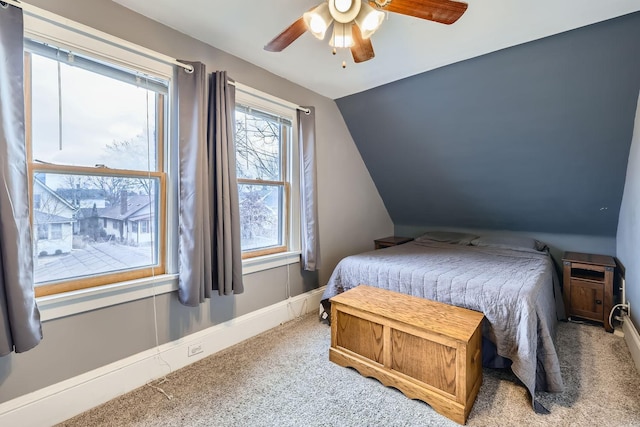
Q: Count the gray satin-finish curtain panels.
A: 4